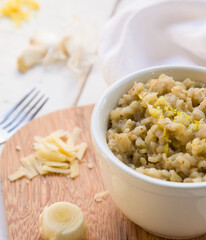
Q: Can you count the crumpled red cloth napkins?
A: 0